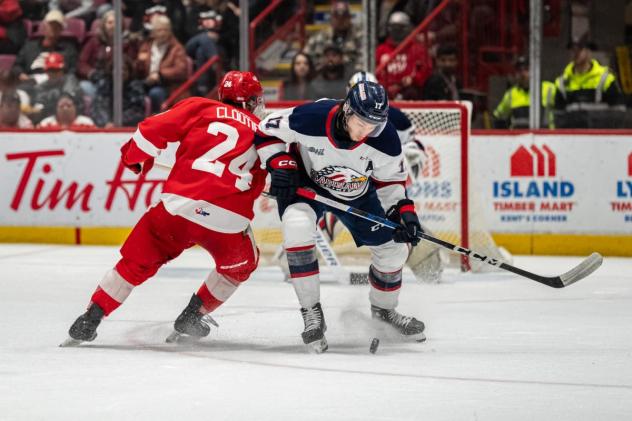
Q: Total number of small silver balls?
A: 0